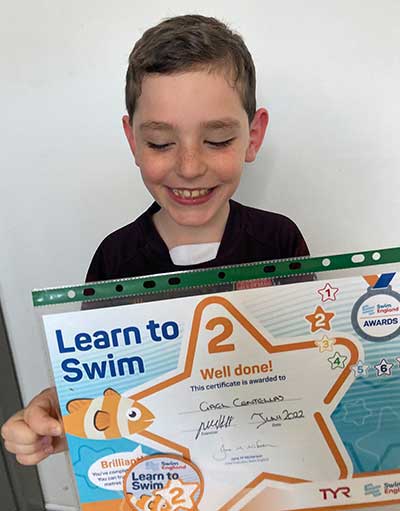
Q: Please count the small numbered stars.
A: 6